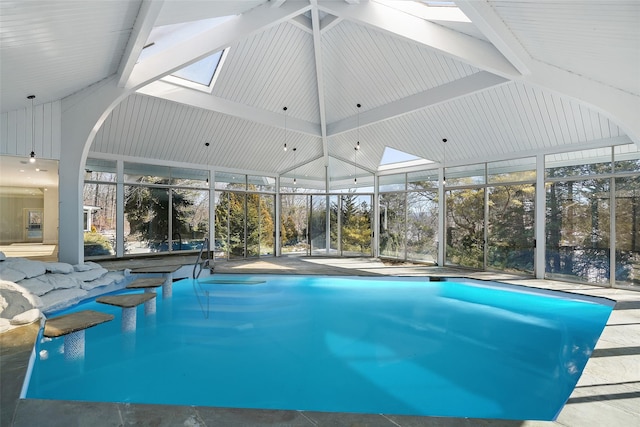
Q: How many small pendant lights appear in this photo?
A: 7